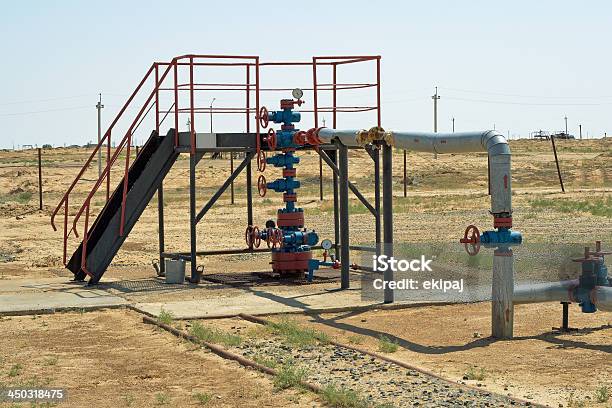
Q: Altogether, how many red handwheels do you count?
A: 11